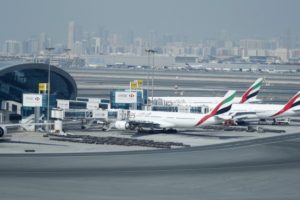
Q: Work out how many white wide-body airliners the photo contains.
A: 3